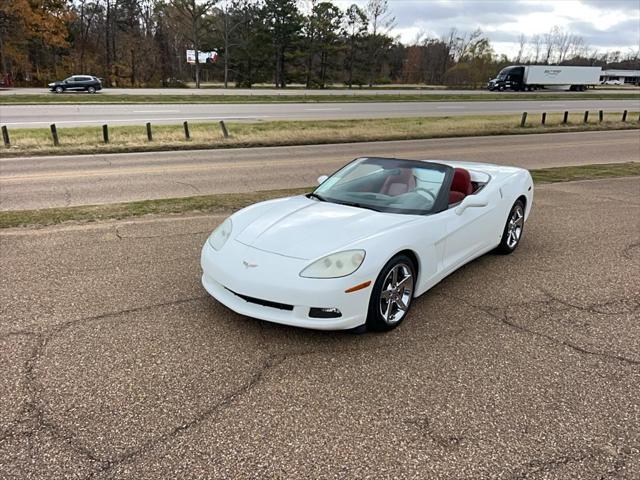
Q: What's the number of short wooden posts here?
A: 12